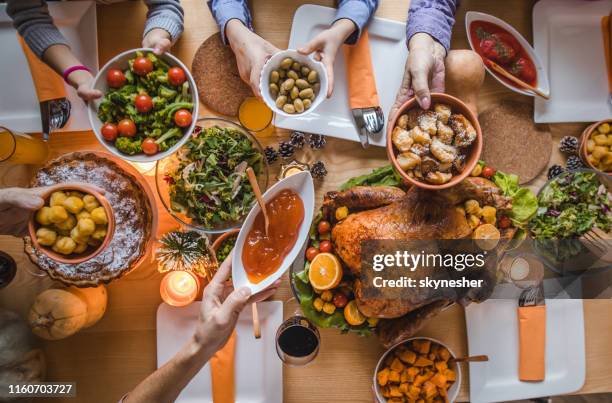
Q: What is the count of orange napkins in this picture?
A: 5